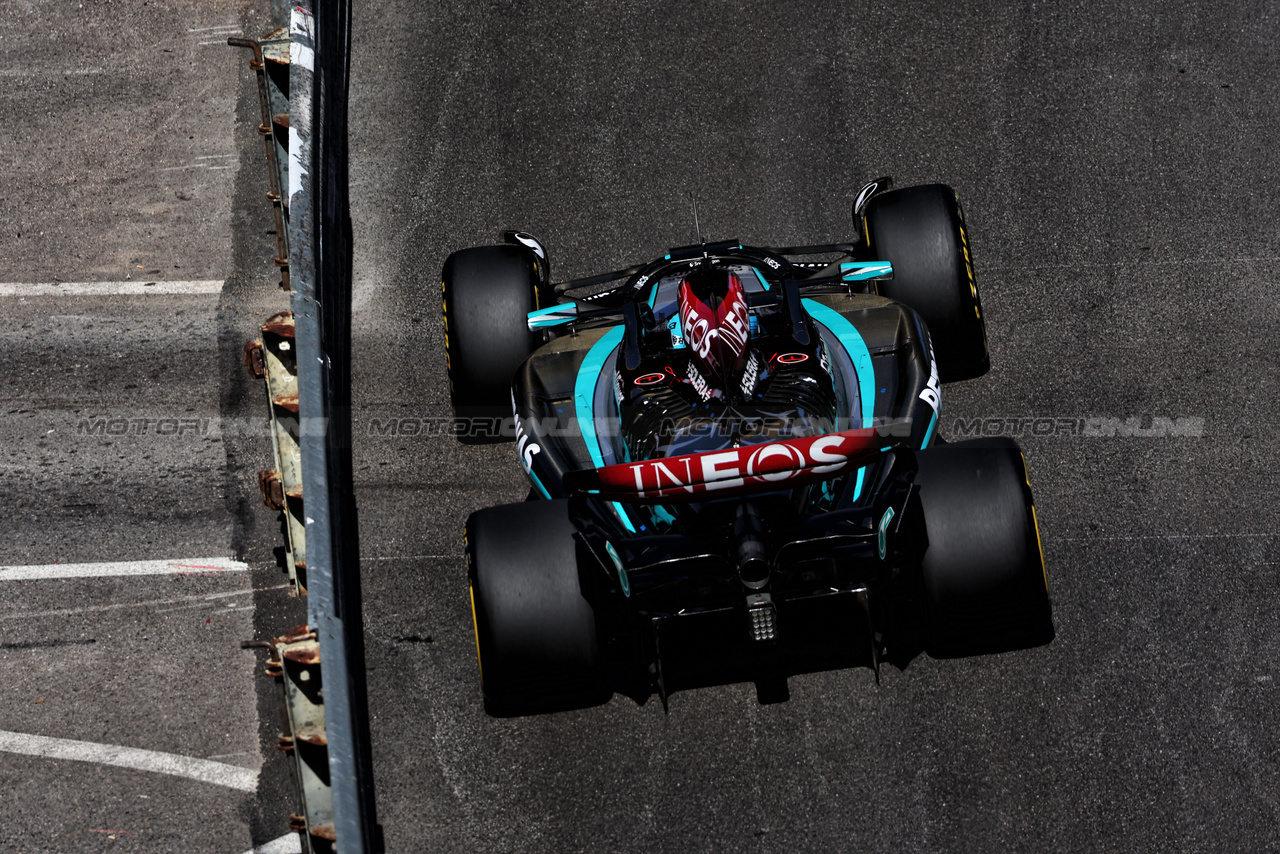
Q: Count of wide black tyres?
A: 4